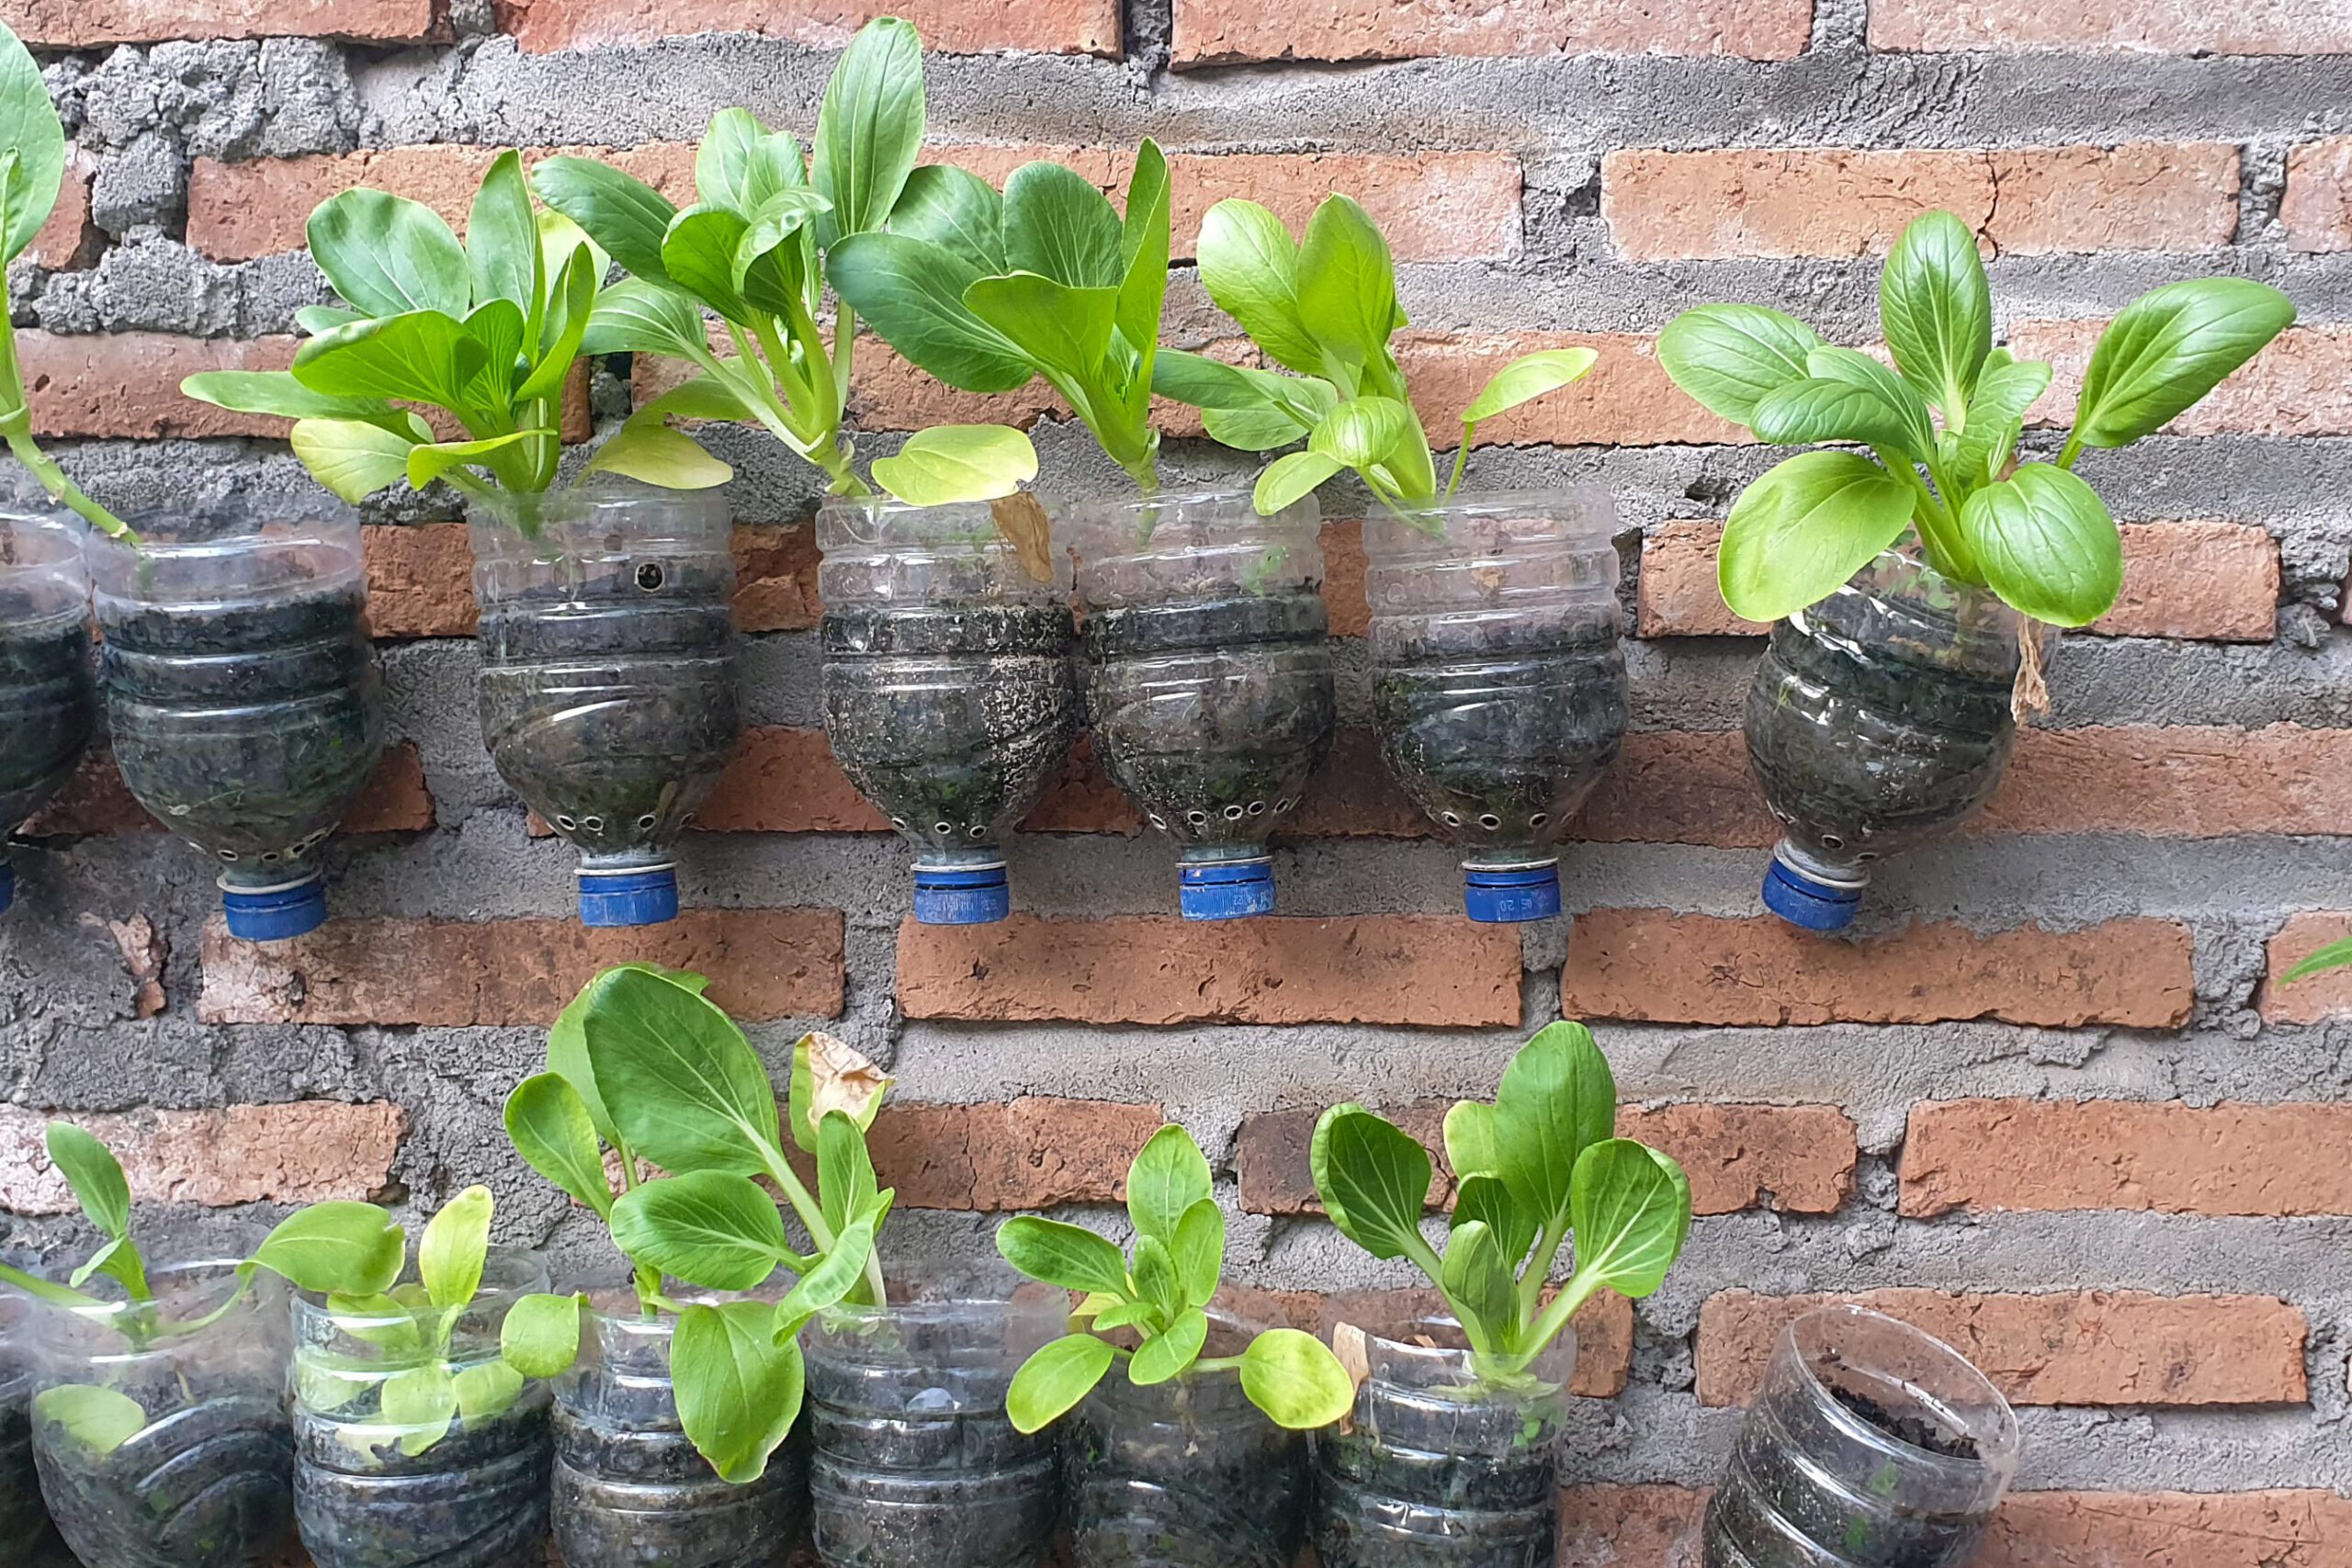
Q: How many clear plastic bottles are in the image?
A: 15